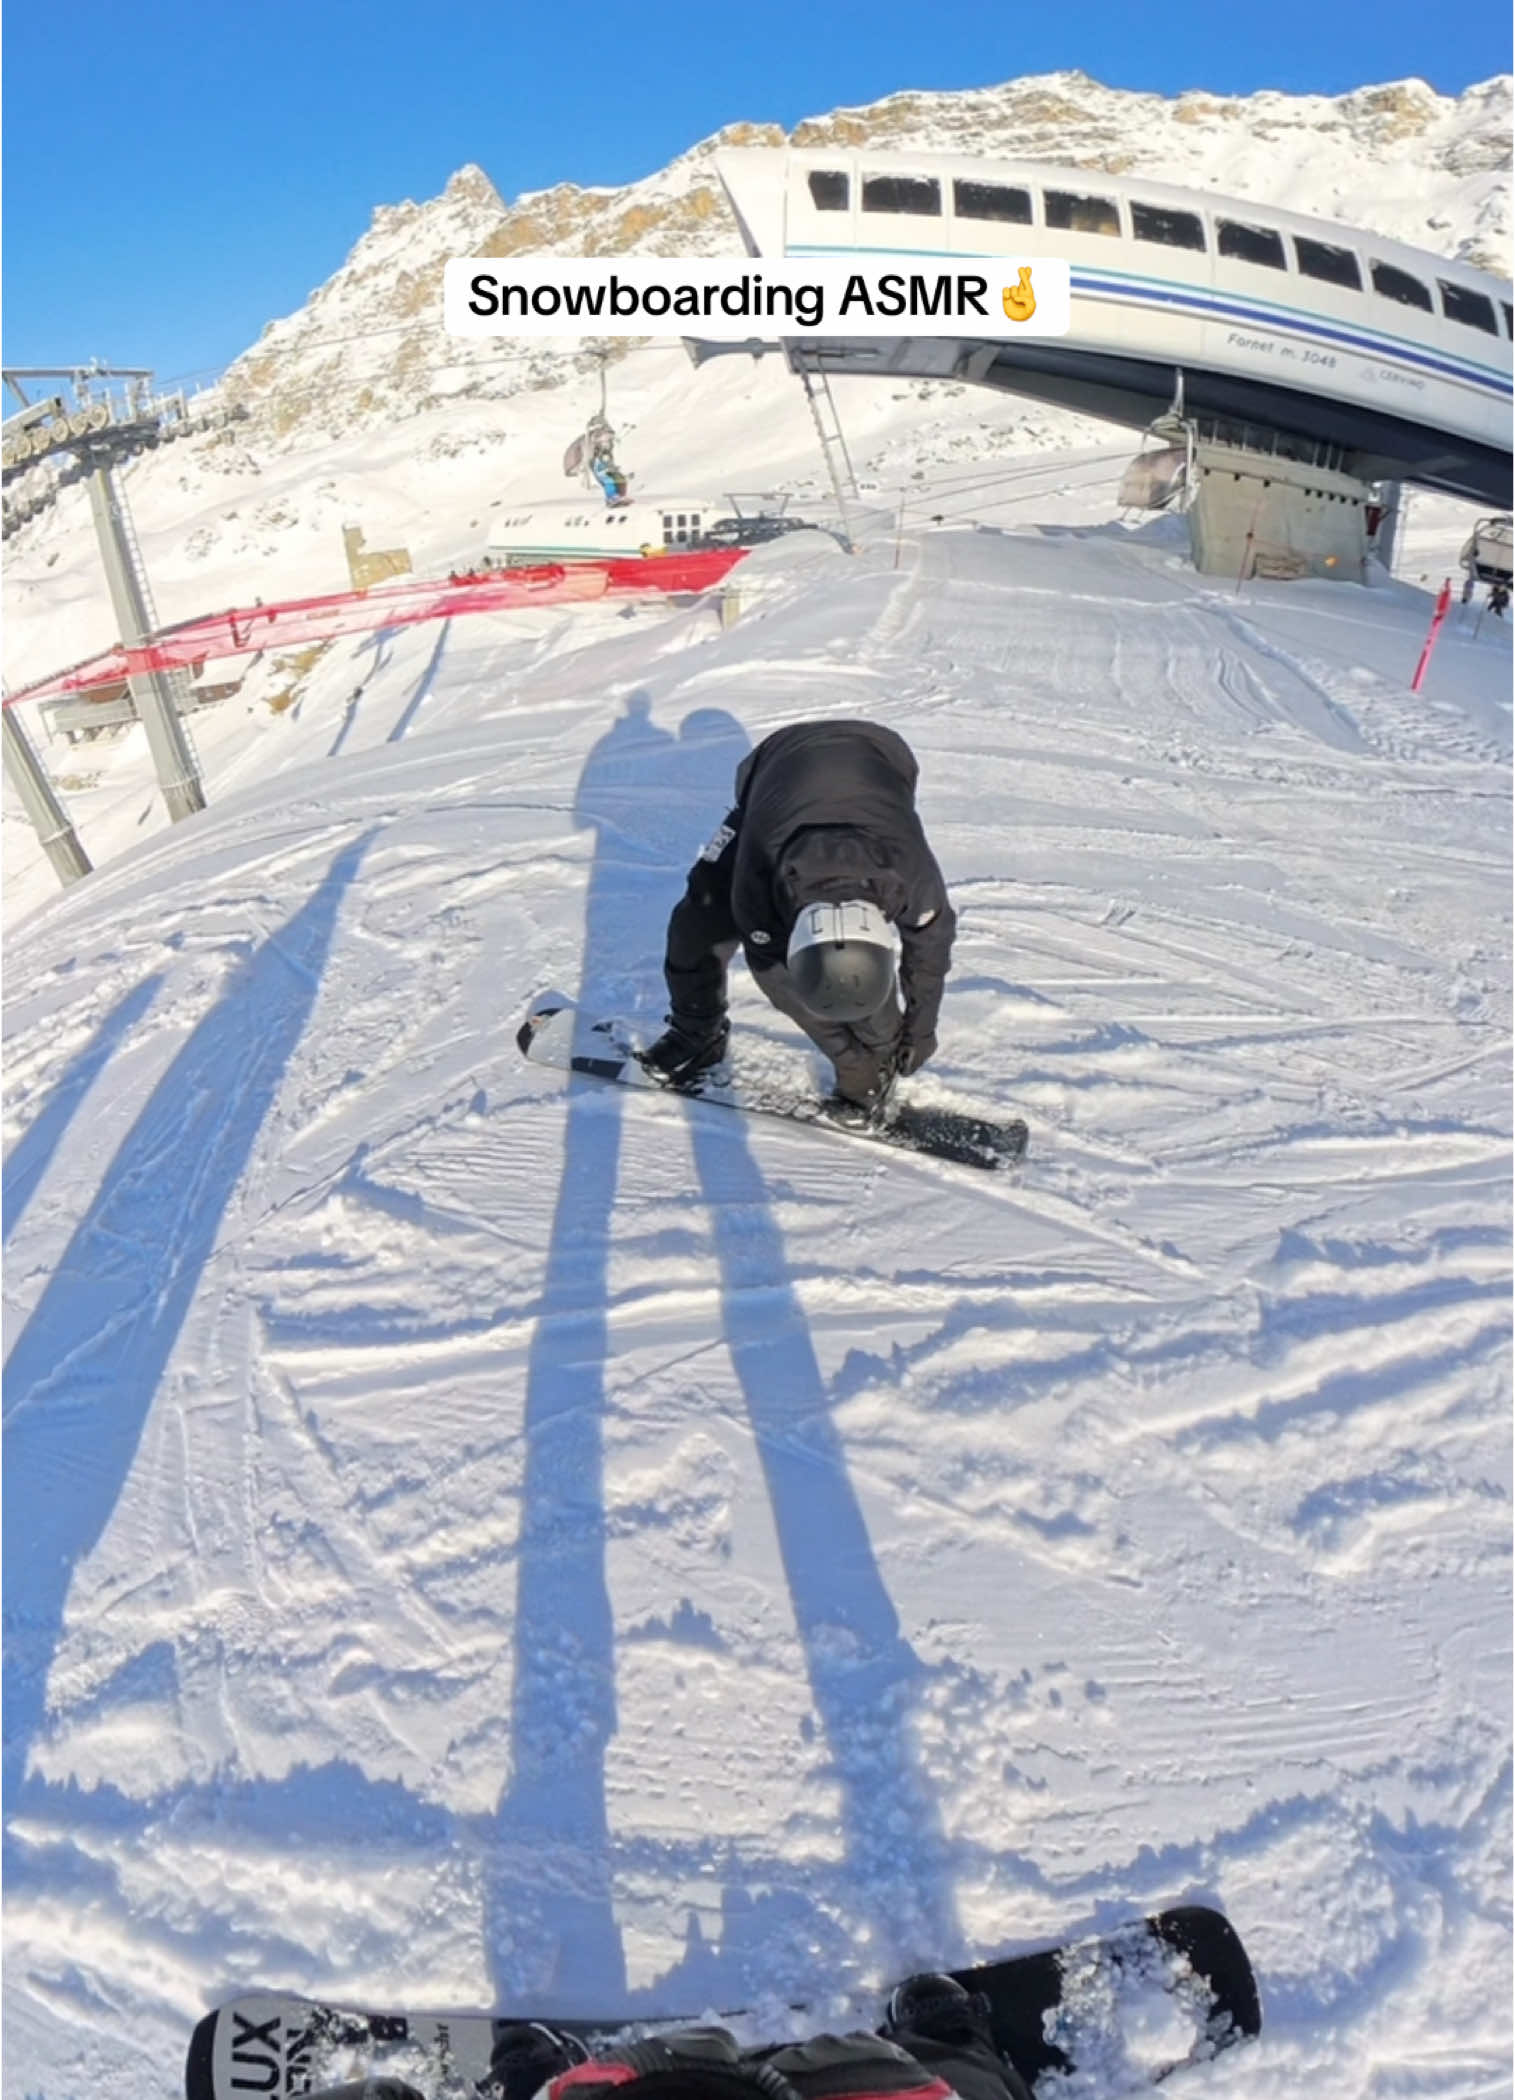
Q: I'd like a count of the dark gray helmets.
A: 1